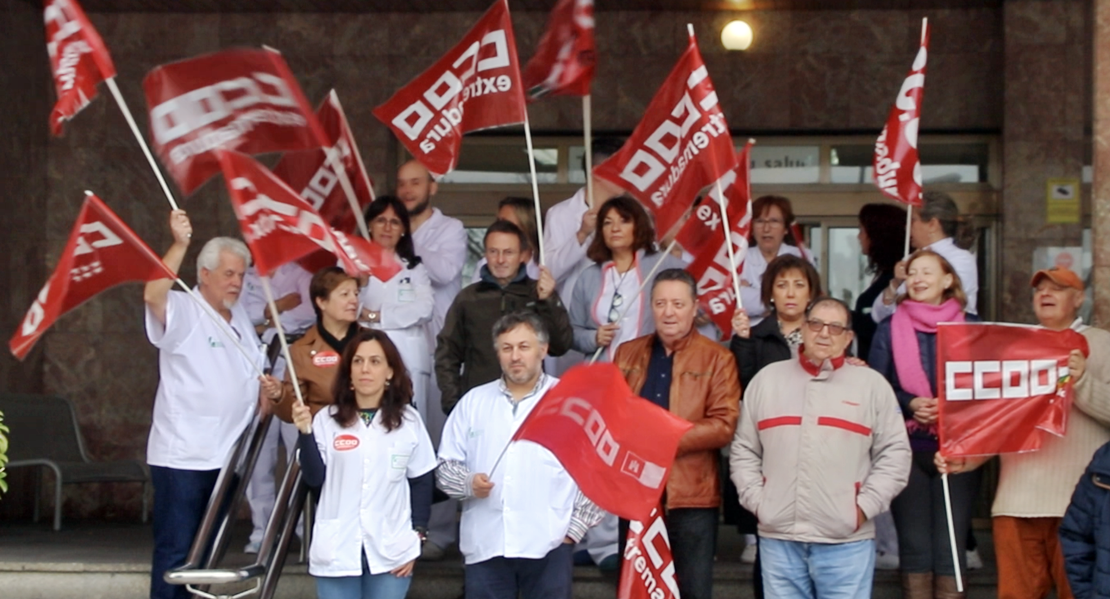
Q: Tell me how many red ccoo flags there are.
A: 13